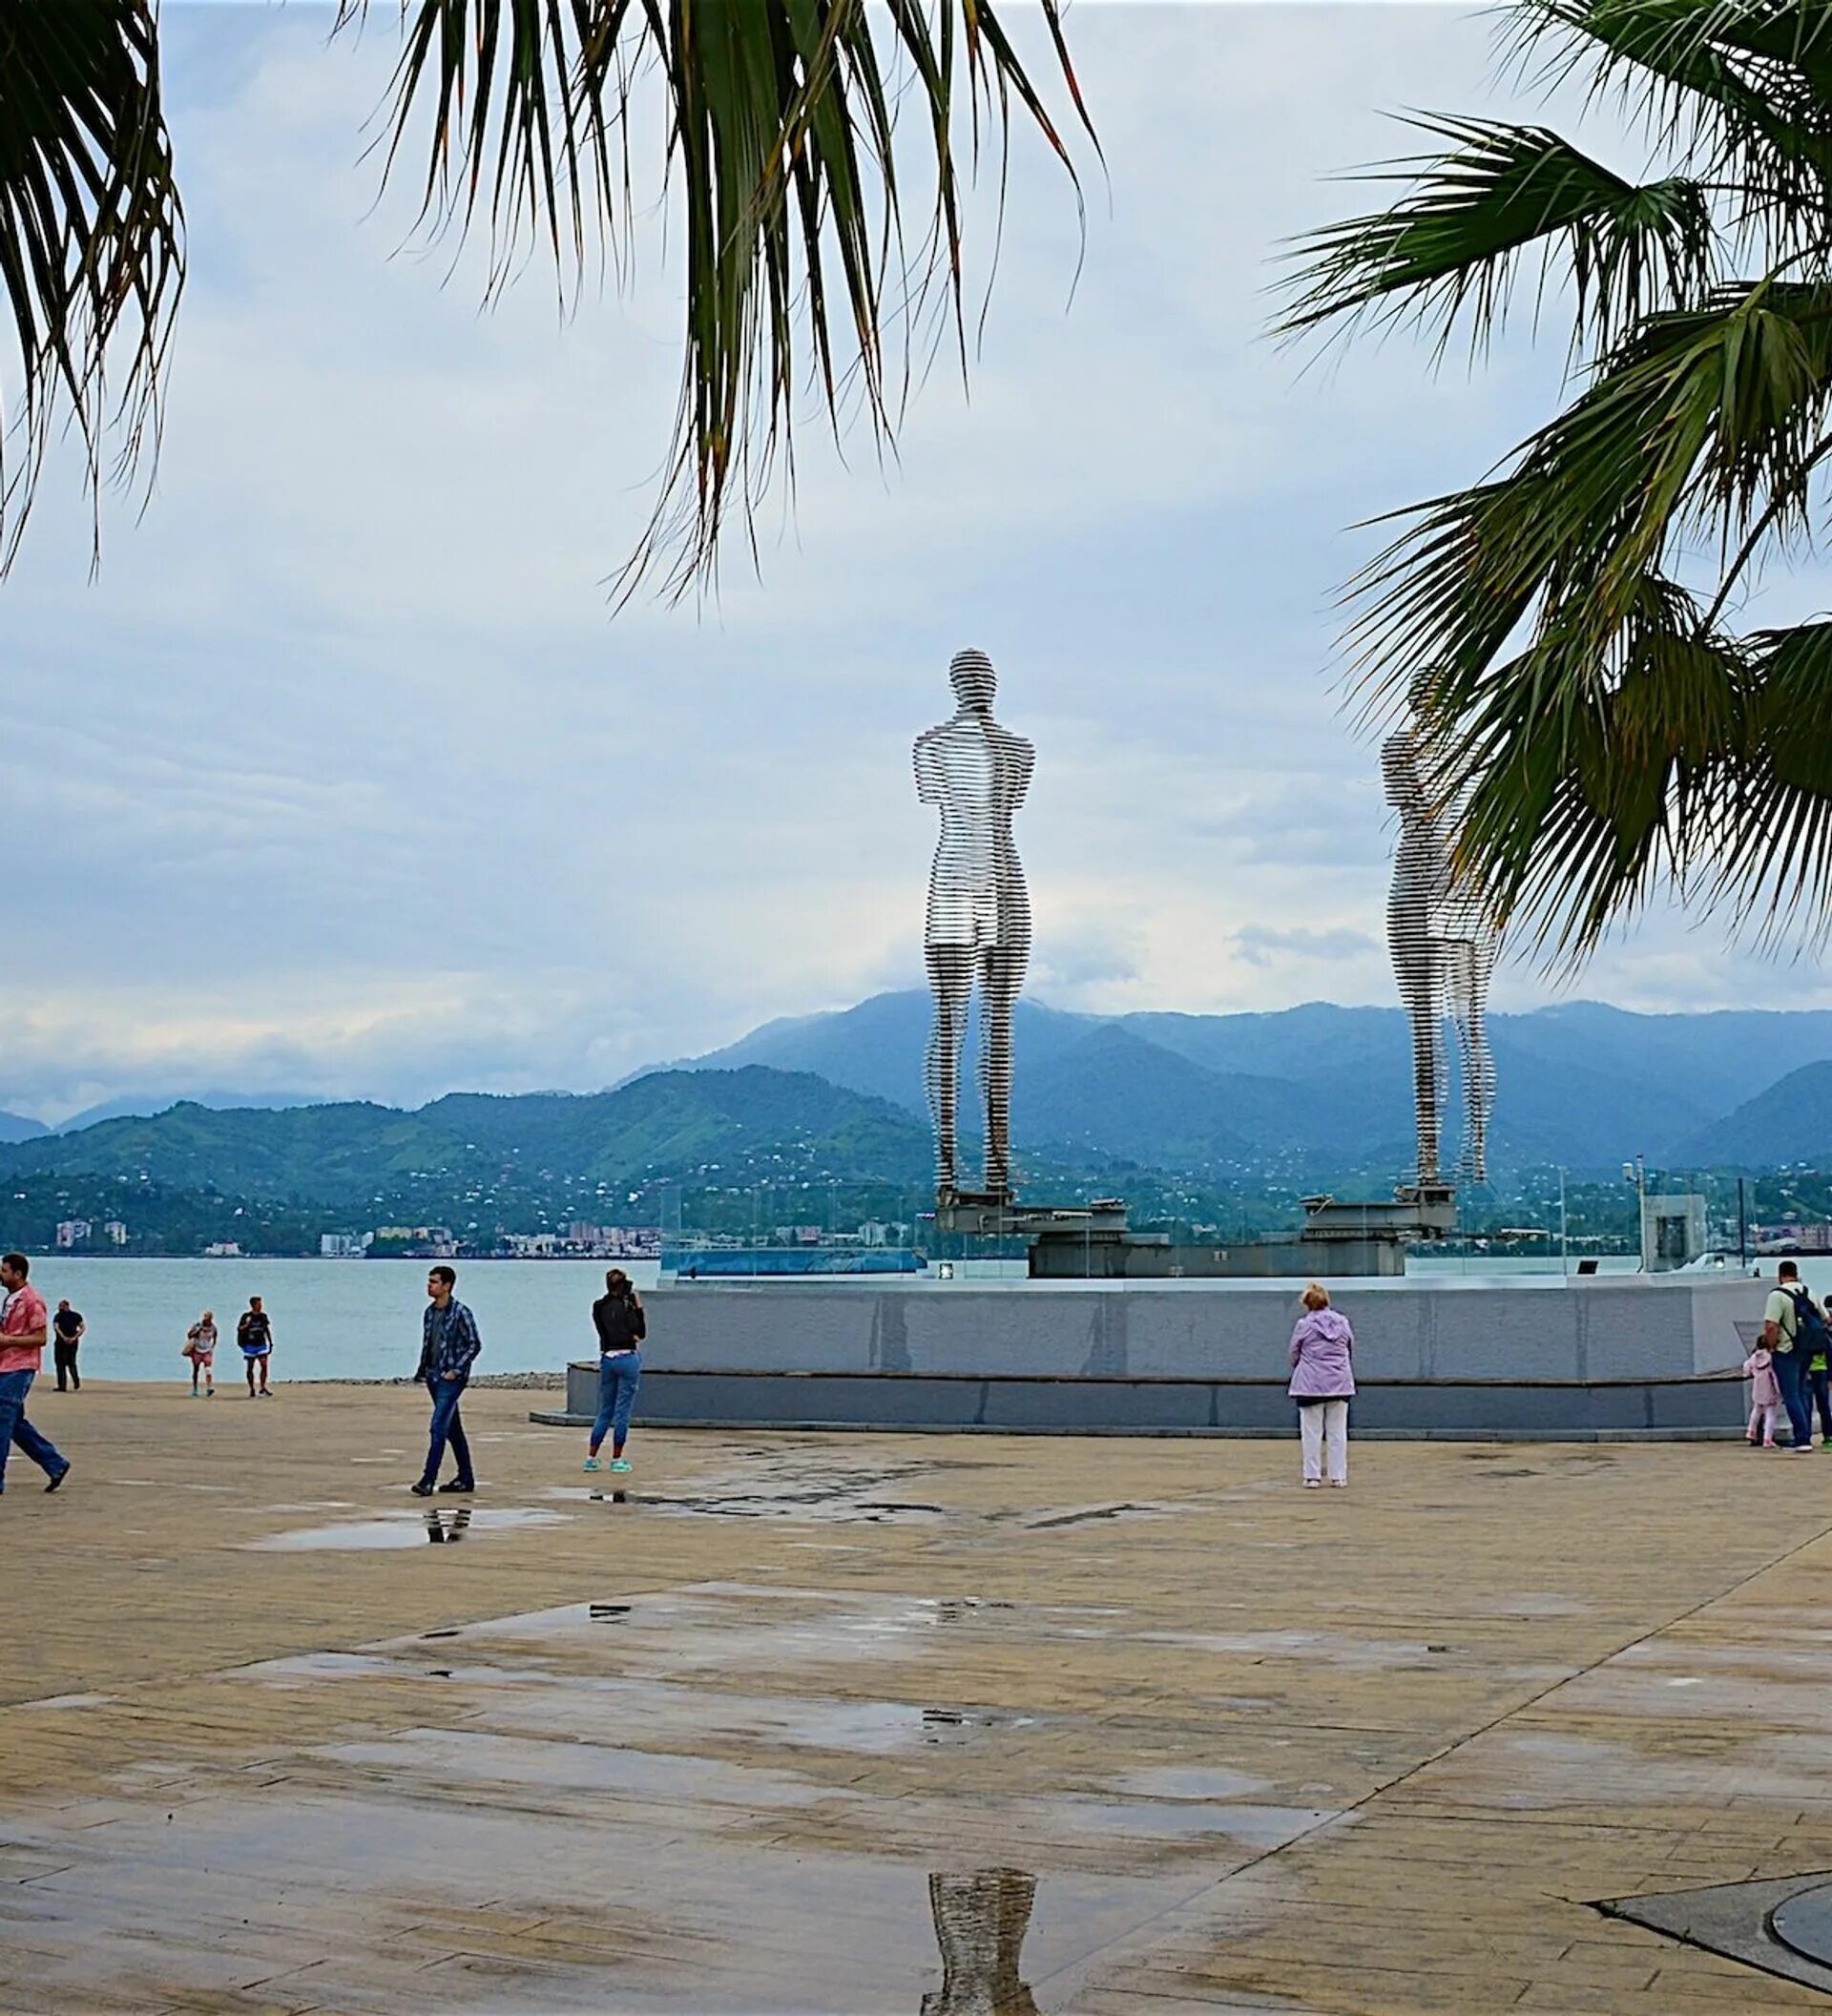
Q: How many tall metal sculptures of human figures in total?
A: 2